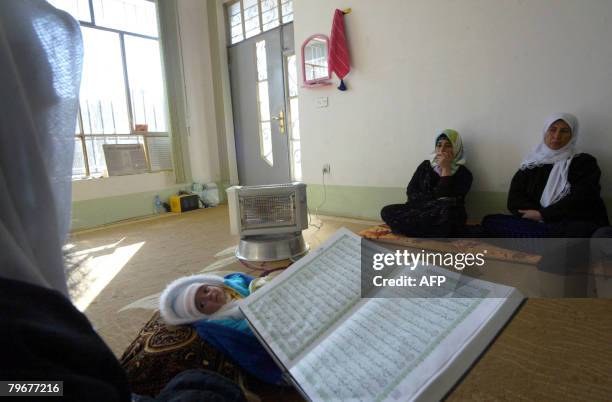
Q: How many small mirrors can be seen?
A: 1